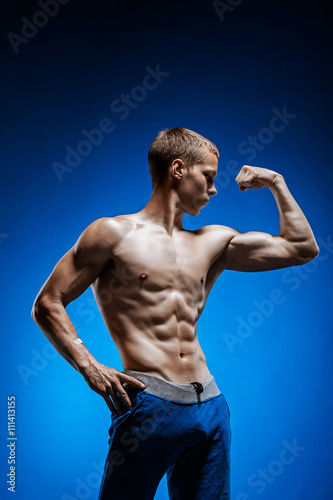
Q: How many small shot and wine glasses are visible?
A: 0